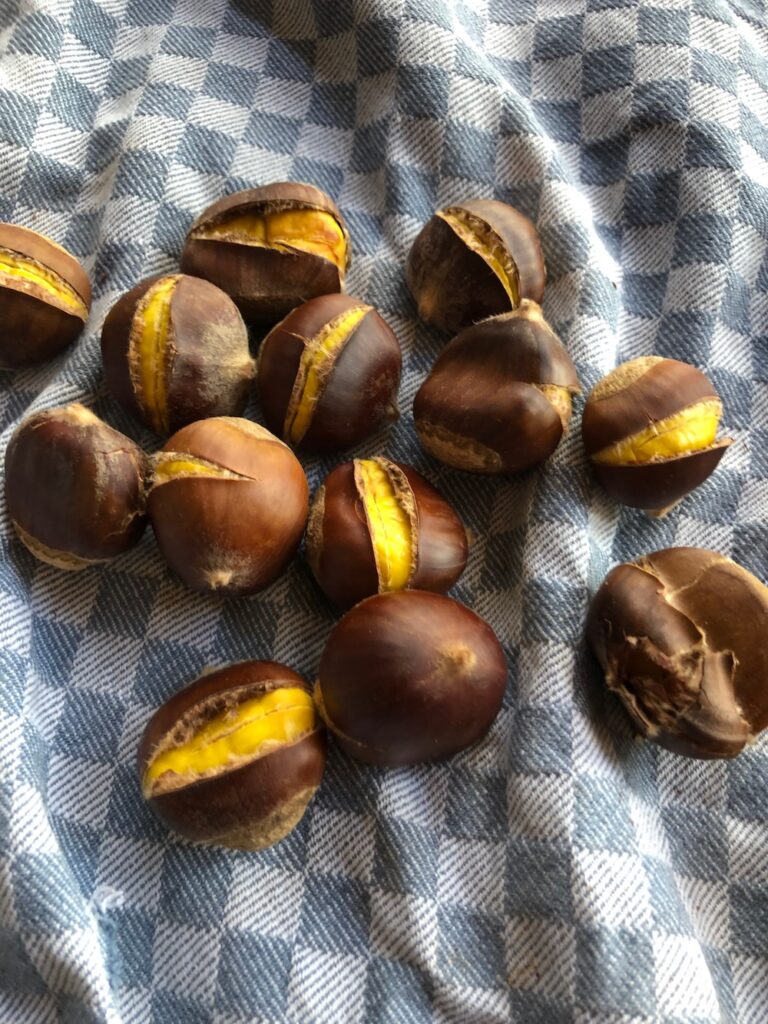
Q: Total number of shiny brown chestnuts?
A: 13